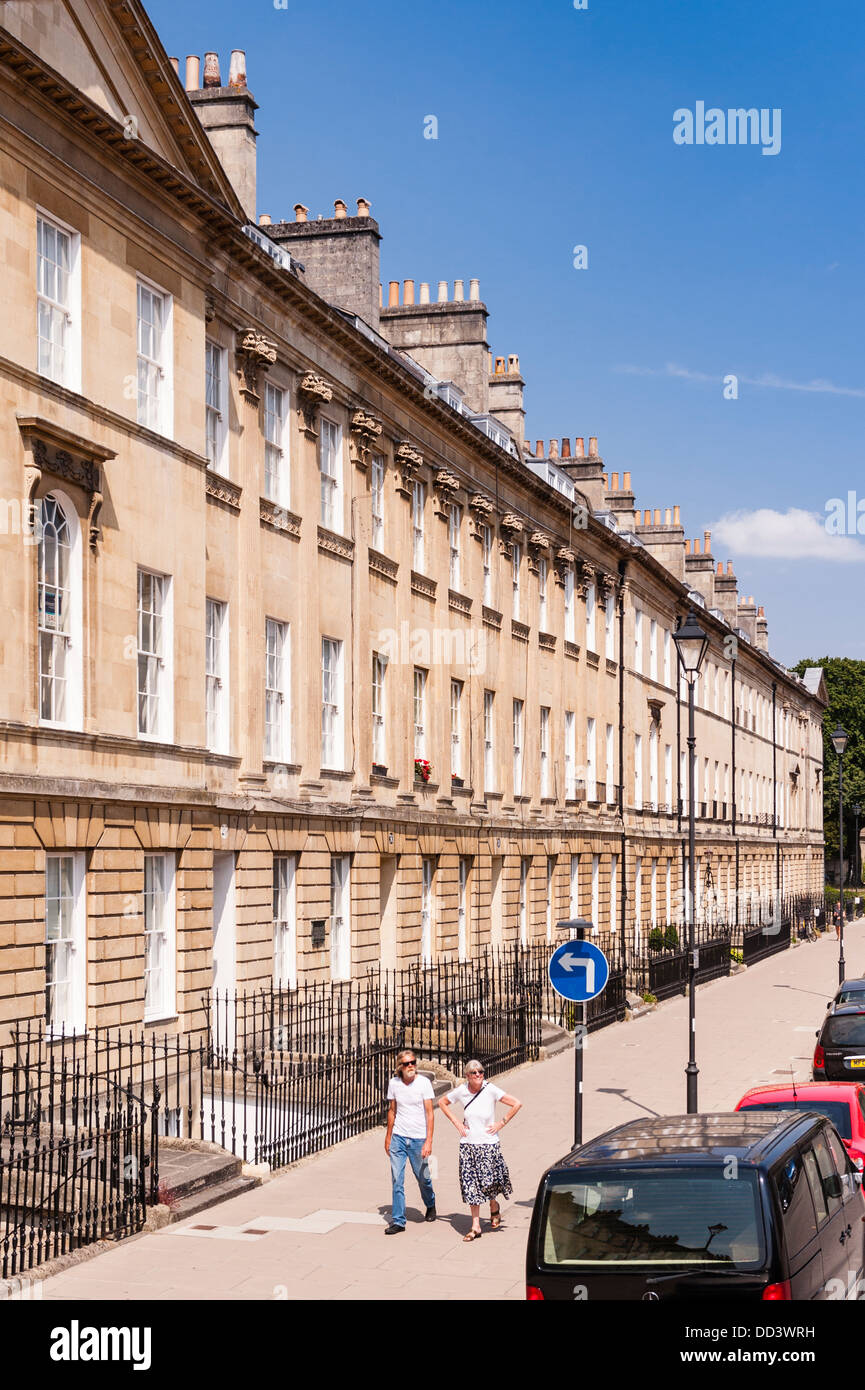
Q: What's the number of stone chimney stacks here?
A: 11